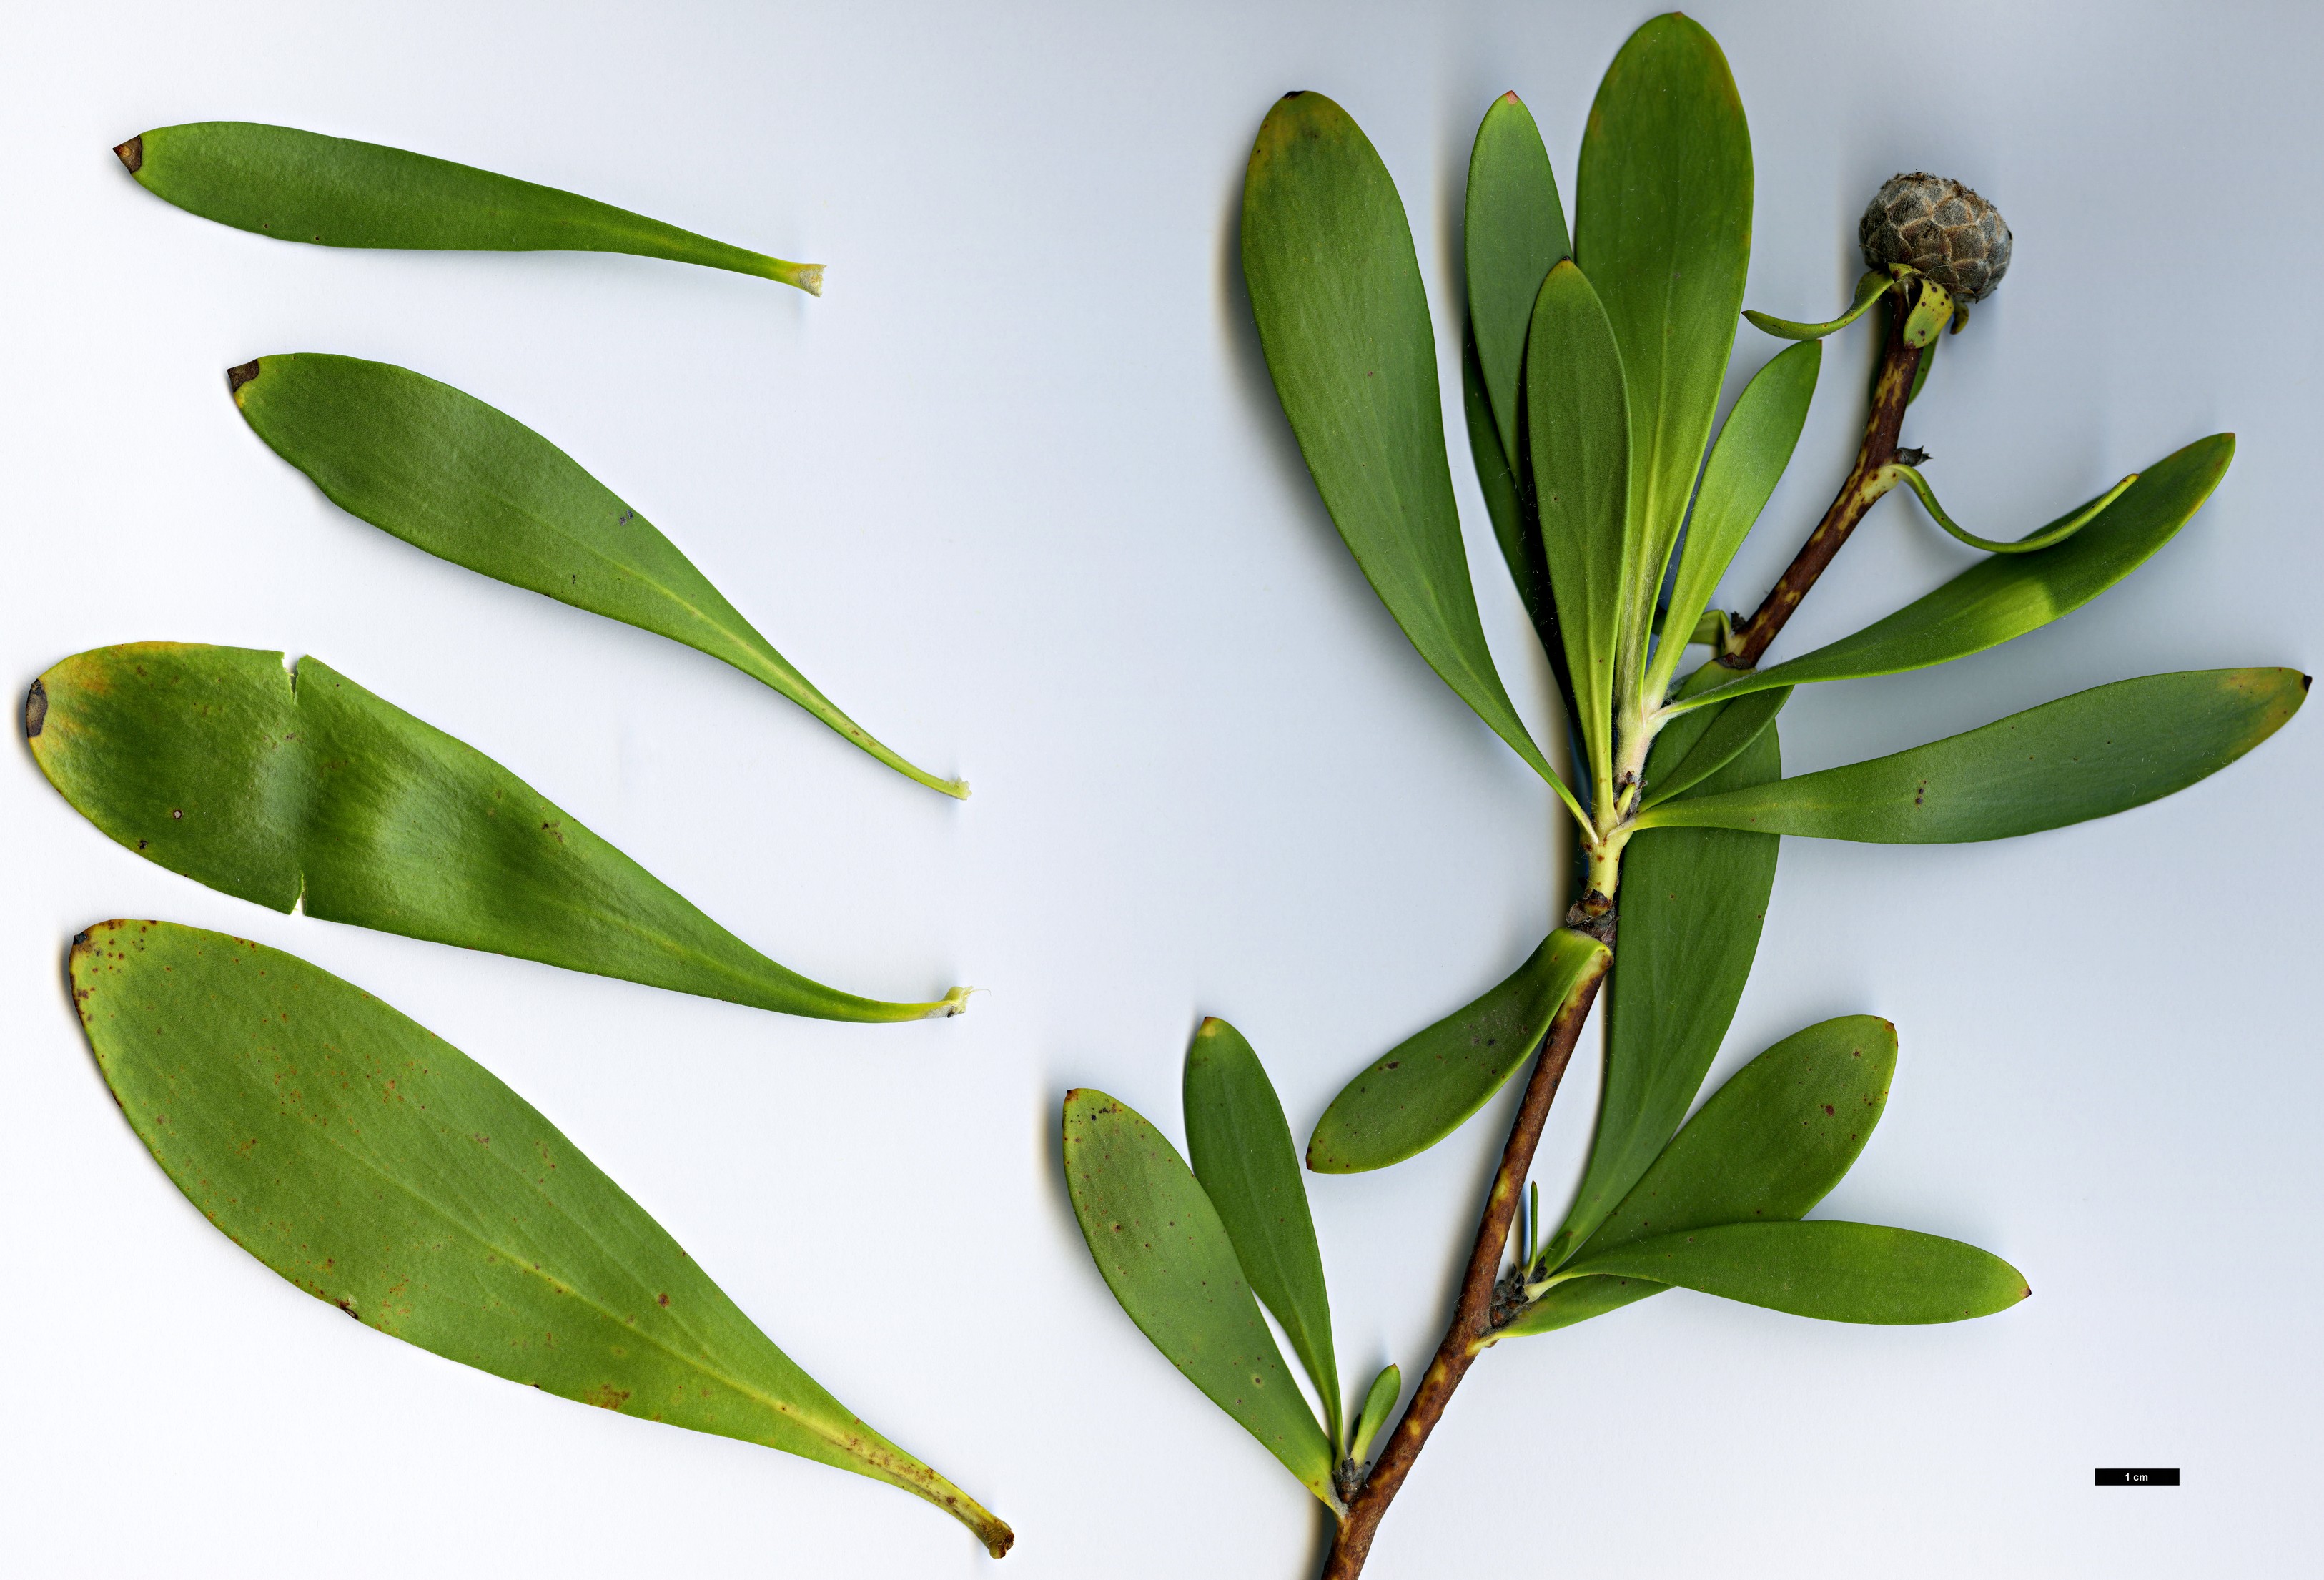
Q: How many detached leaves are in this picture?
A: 4